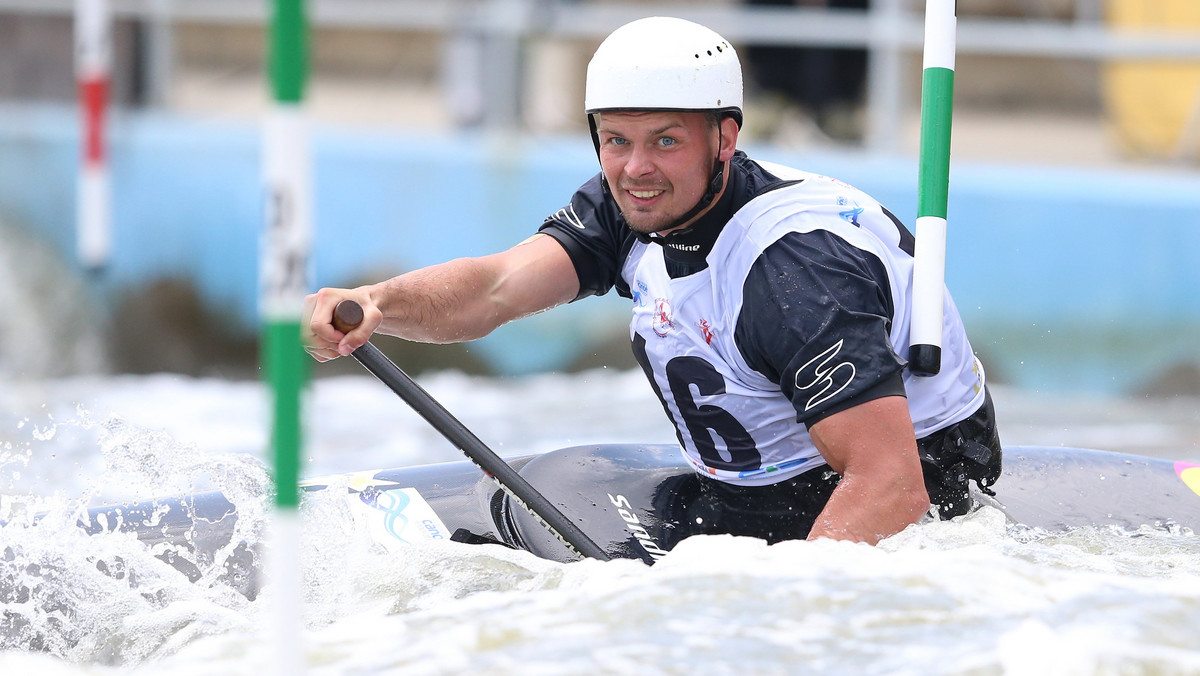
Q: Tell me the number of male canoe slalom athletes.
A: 1